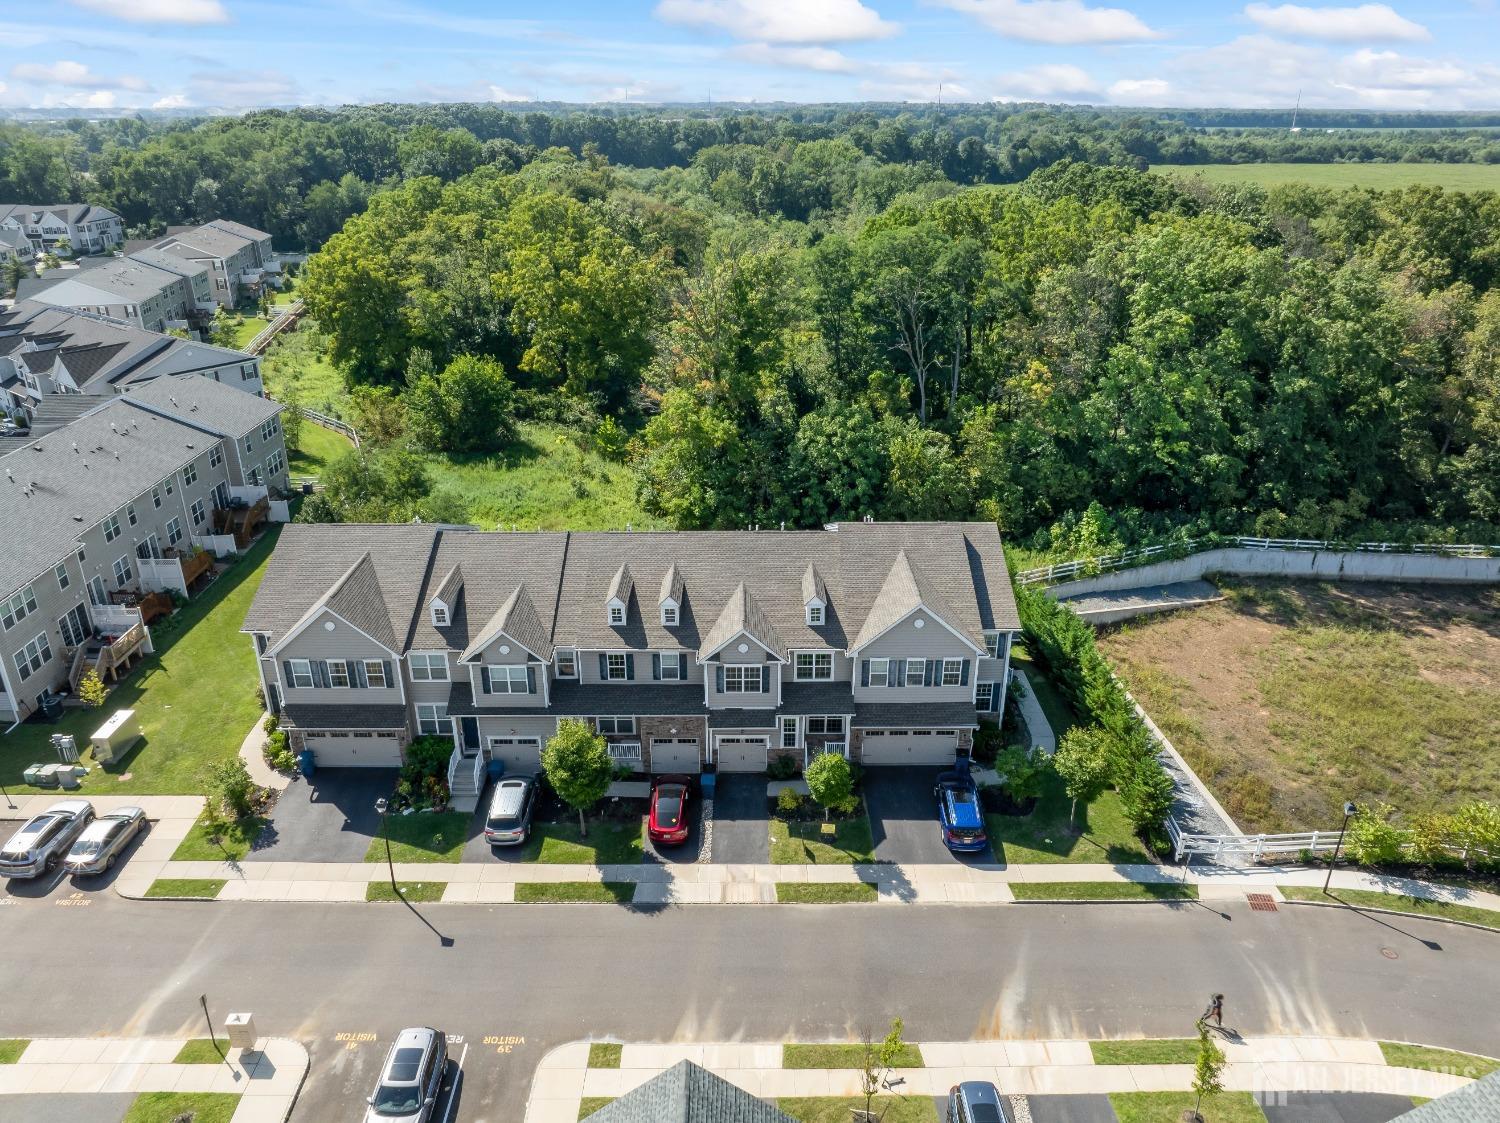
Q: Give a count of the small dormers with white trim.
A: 4